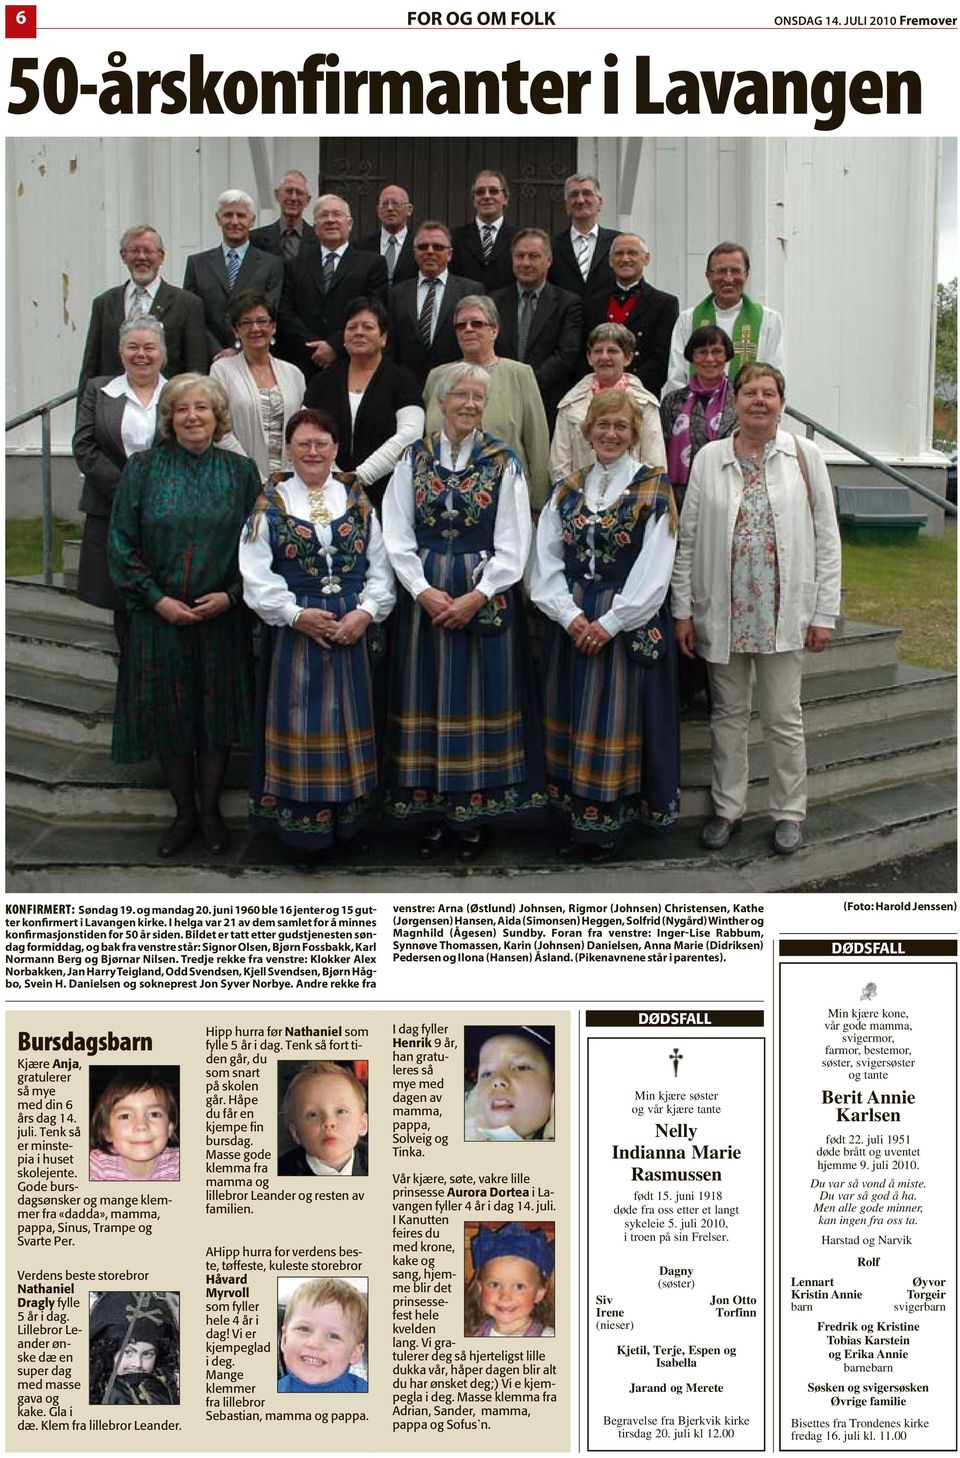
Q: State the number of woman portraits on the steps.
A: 11